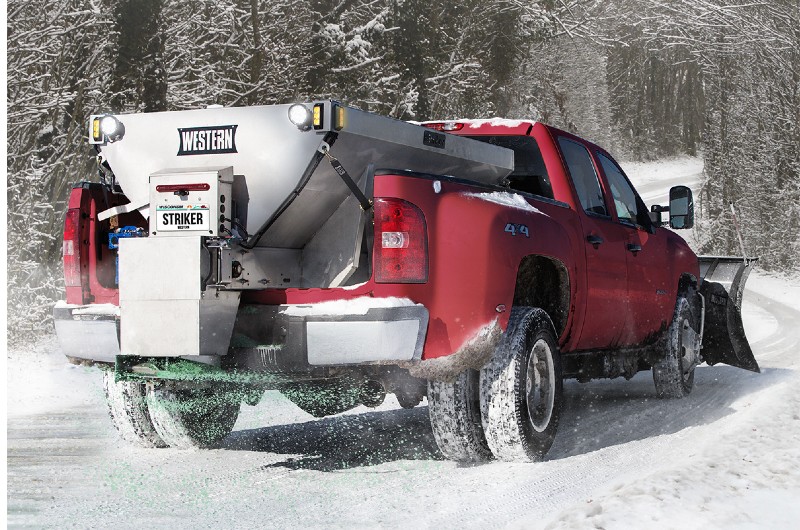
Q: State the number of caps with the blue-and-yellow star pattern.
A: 0